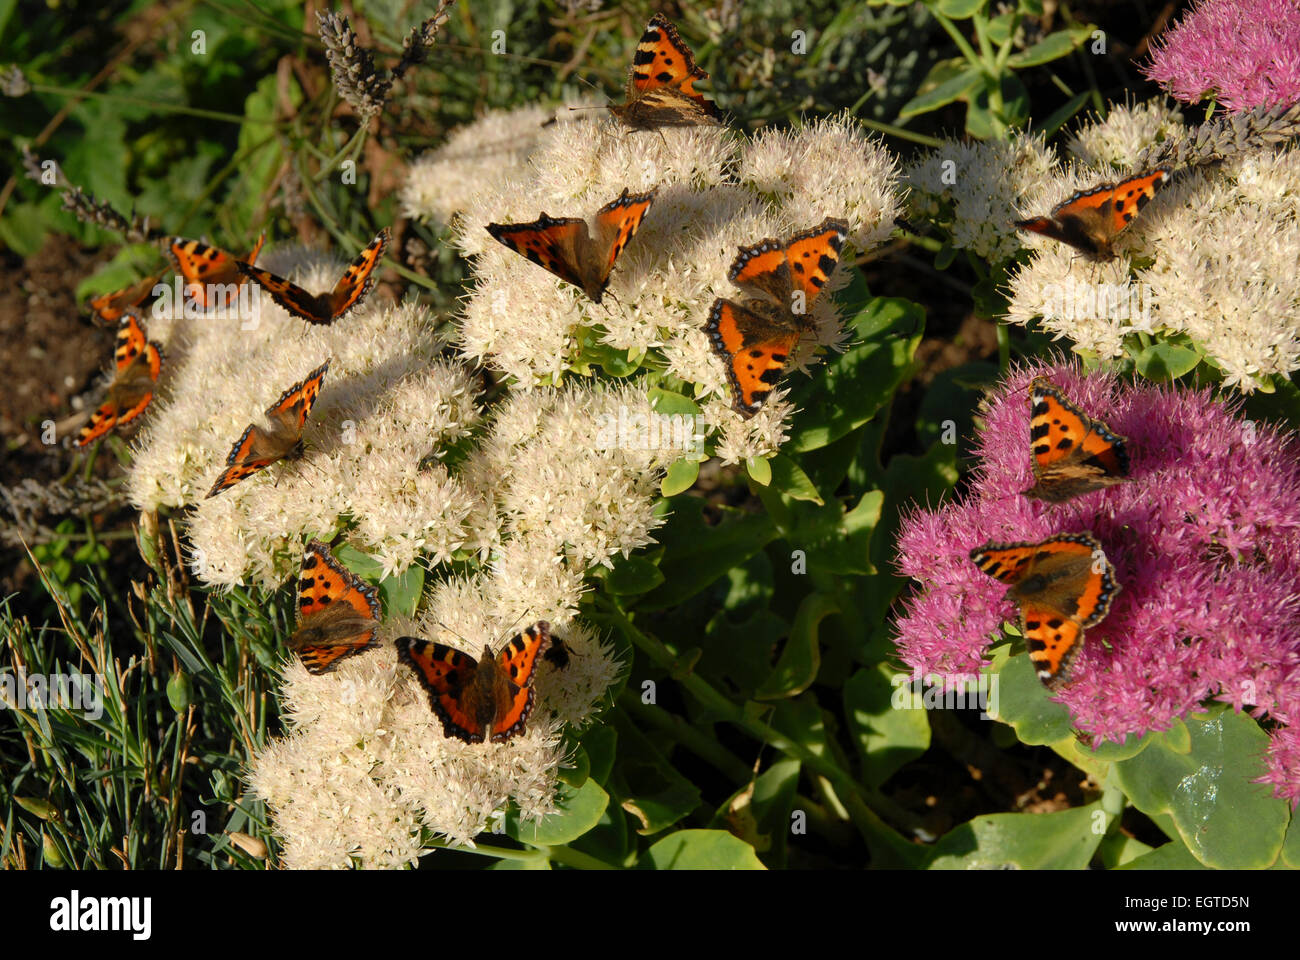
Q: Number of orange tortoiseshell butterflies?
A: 13